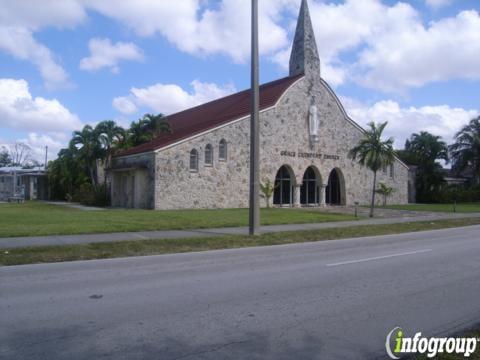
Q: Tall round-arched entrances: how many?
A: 3